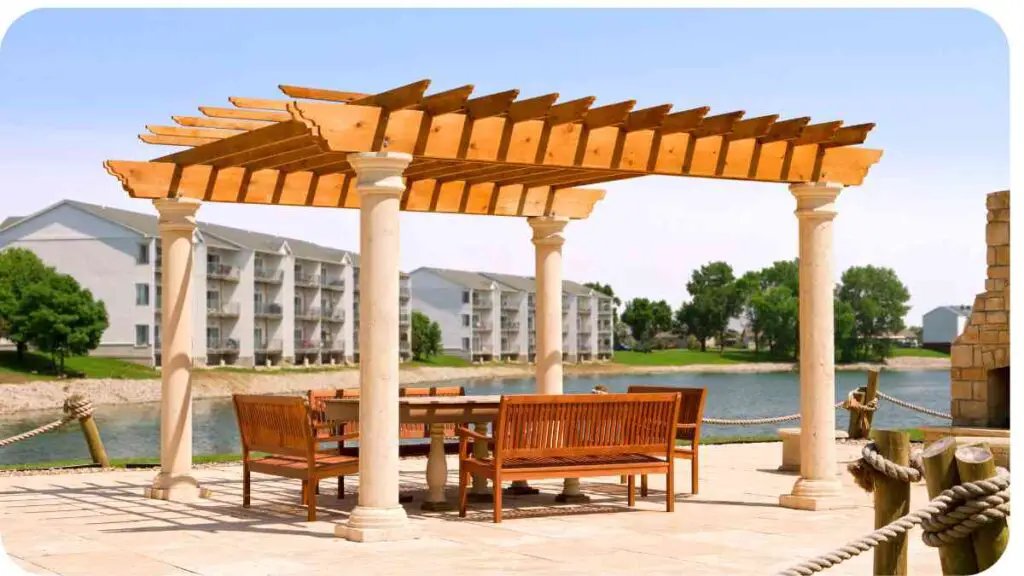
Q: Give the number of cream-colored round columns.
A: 4